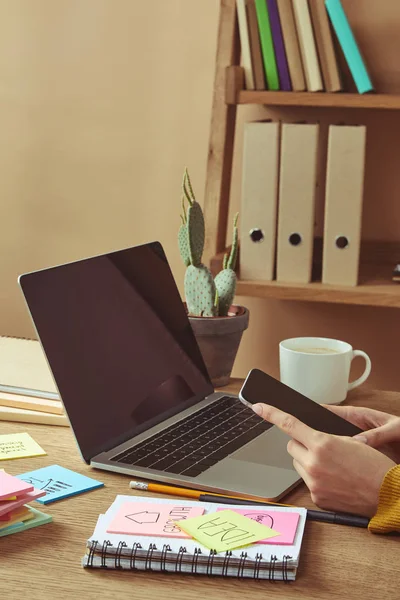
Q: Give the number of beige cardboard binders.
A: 3